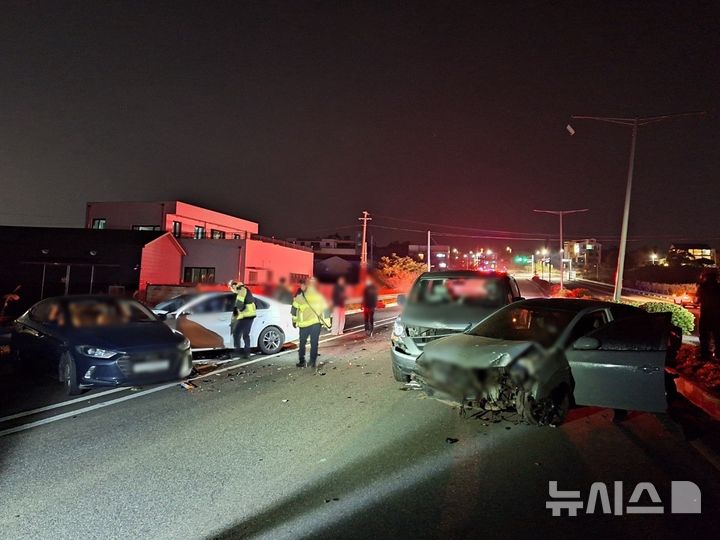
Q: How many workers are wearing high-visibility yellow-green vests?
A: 2